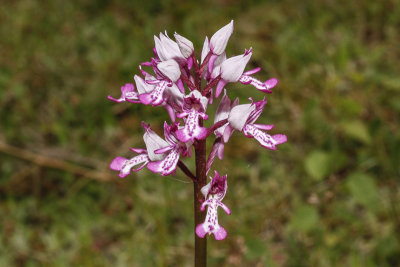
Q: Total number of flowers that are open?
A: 8